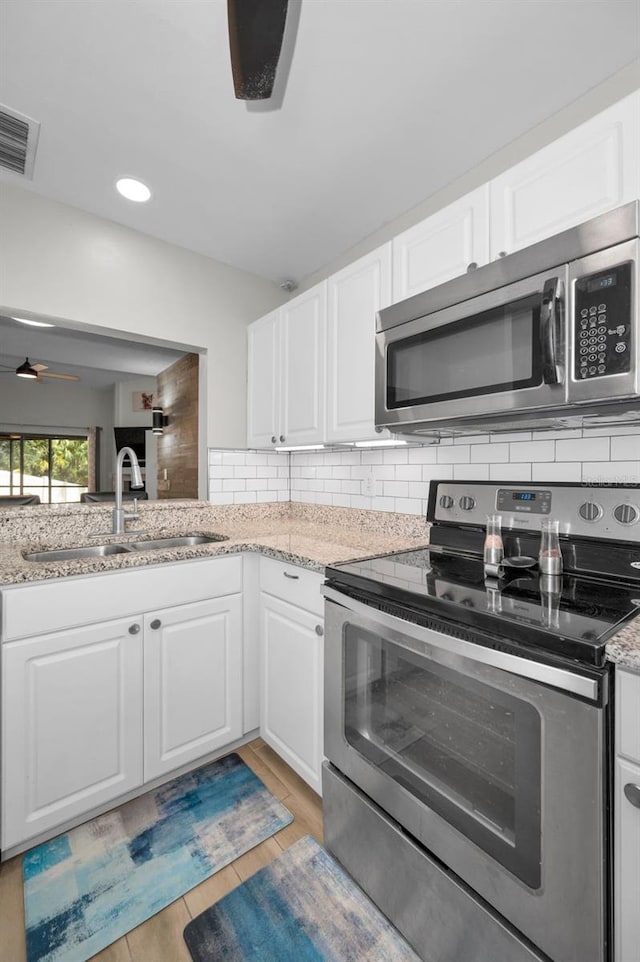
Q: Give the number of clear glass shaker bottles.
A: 2